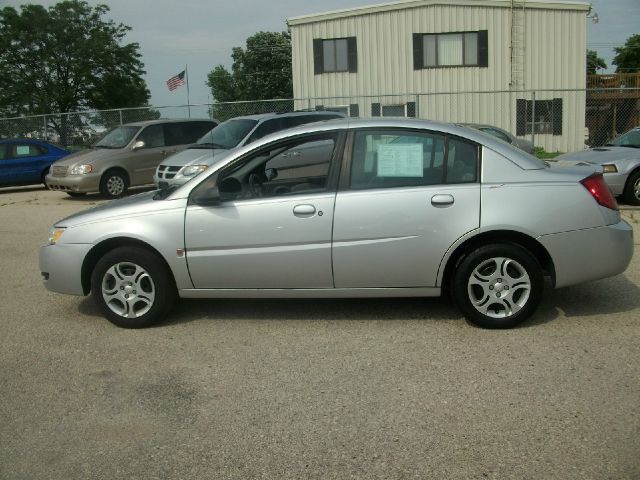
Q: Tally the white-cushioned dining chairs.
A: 0